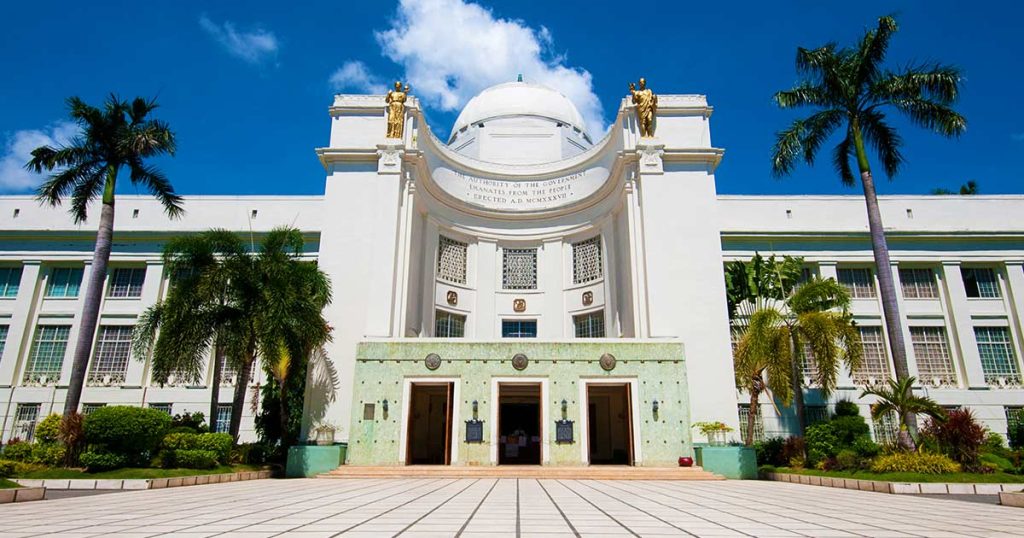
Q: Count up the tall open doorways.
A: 3